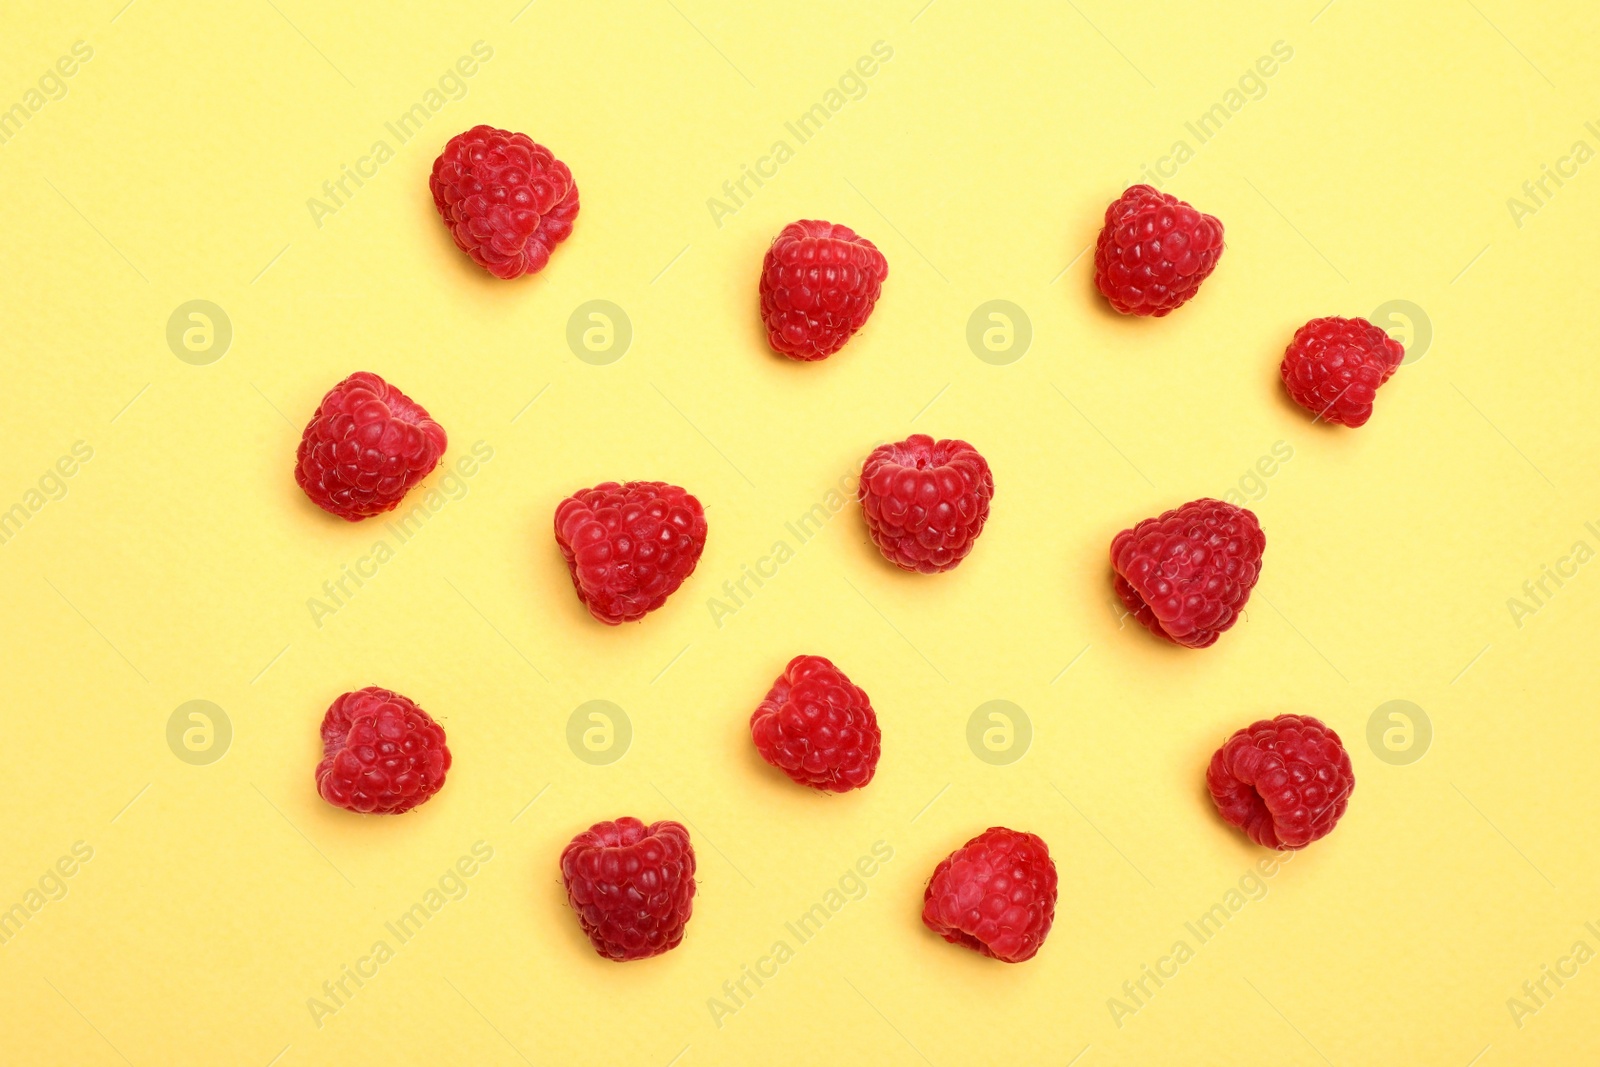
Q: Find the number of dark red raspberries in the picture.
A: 13